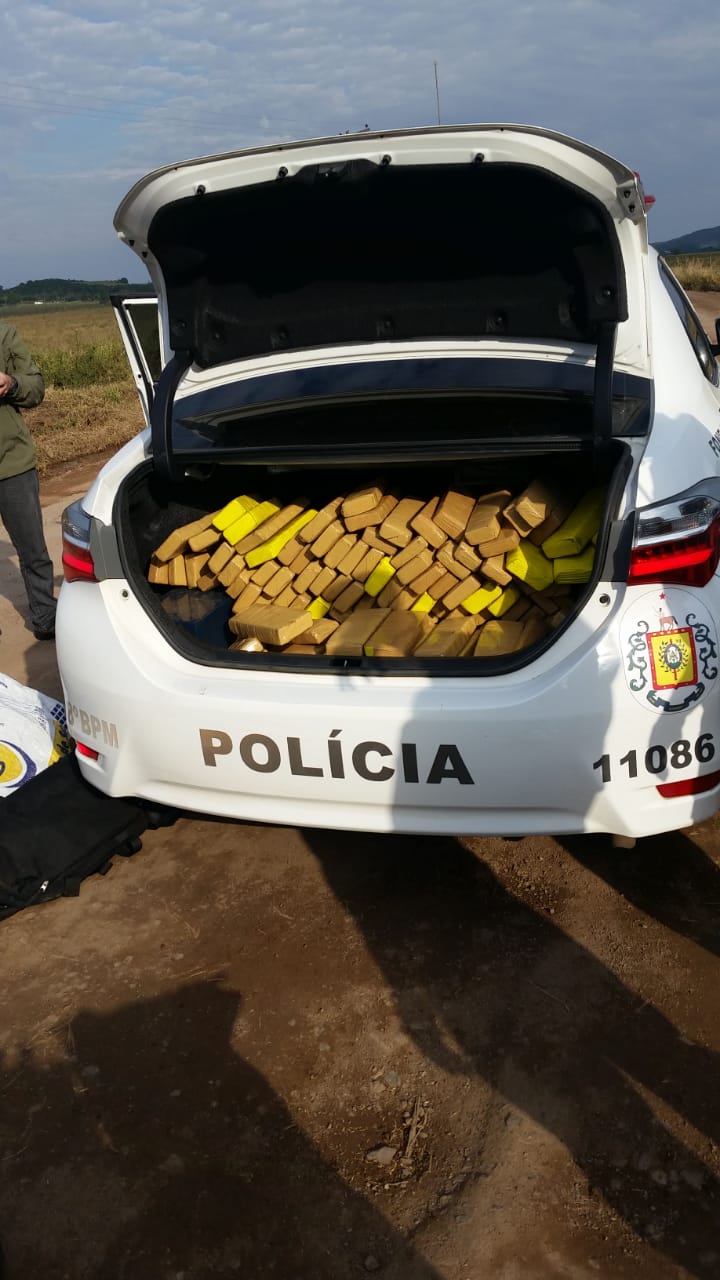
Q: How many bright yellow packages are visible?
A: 11